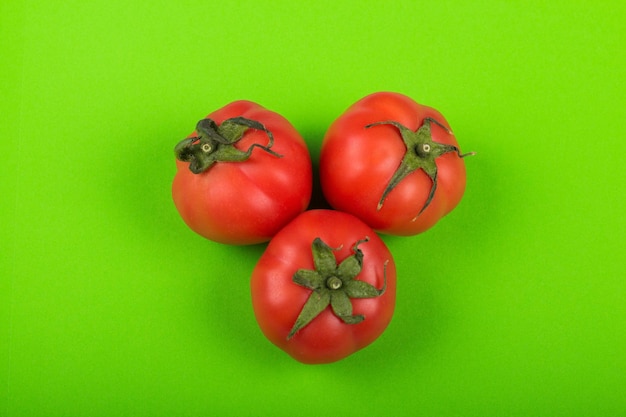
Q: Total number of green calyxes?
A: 3